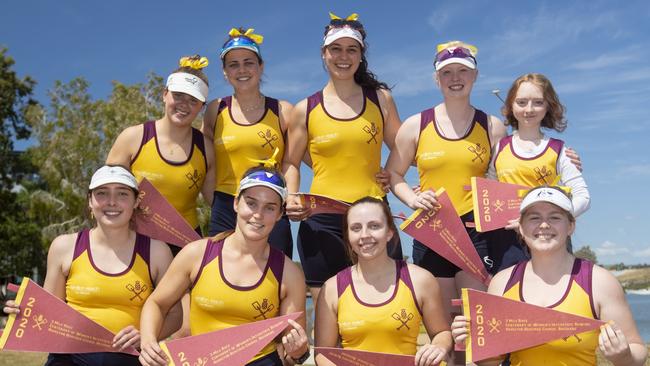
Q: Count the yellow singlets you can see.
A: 9